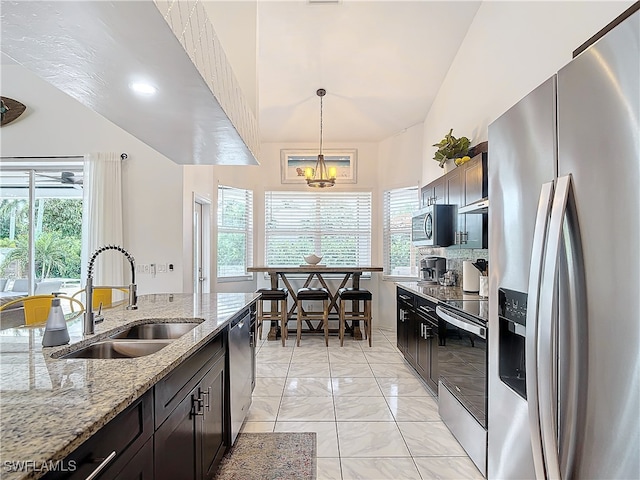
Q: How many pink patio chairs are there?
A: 0